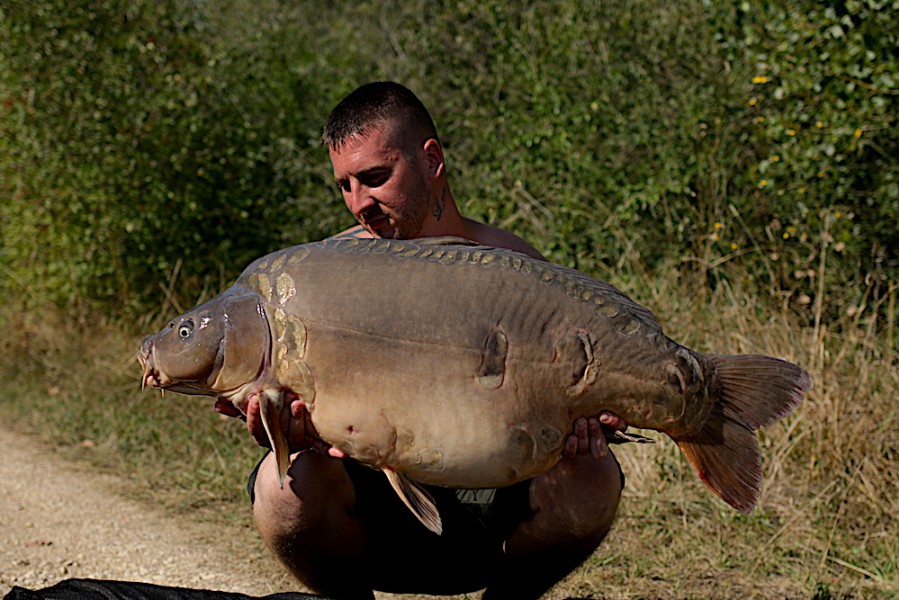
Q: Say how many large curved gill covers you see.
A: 1